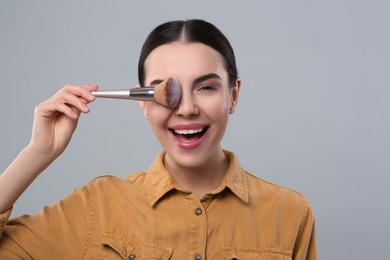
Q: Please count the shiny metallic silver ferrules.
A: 1